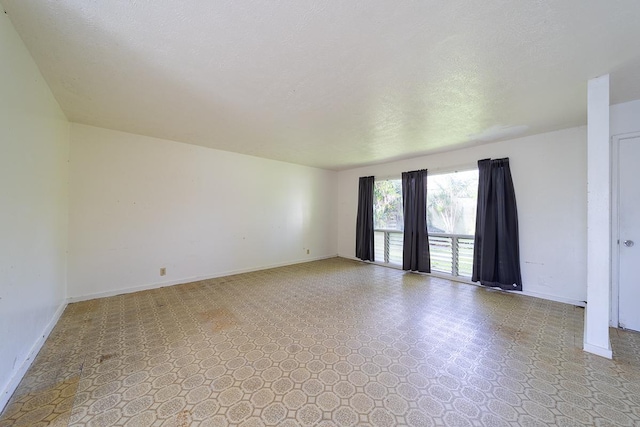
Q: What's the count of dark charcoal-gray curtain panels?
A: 3